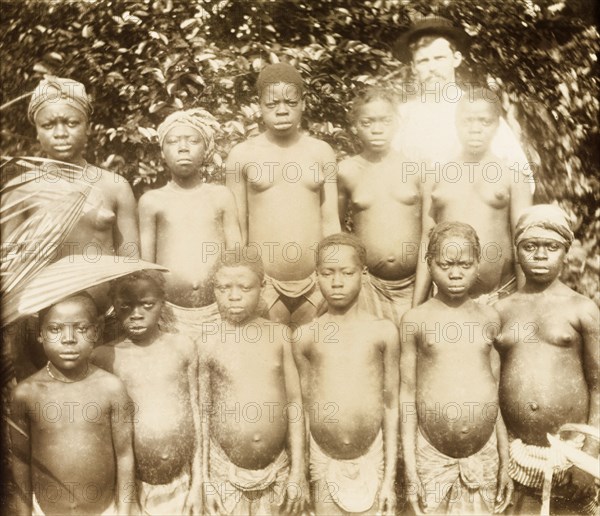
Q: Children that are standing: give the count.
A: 11